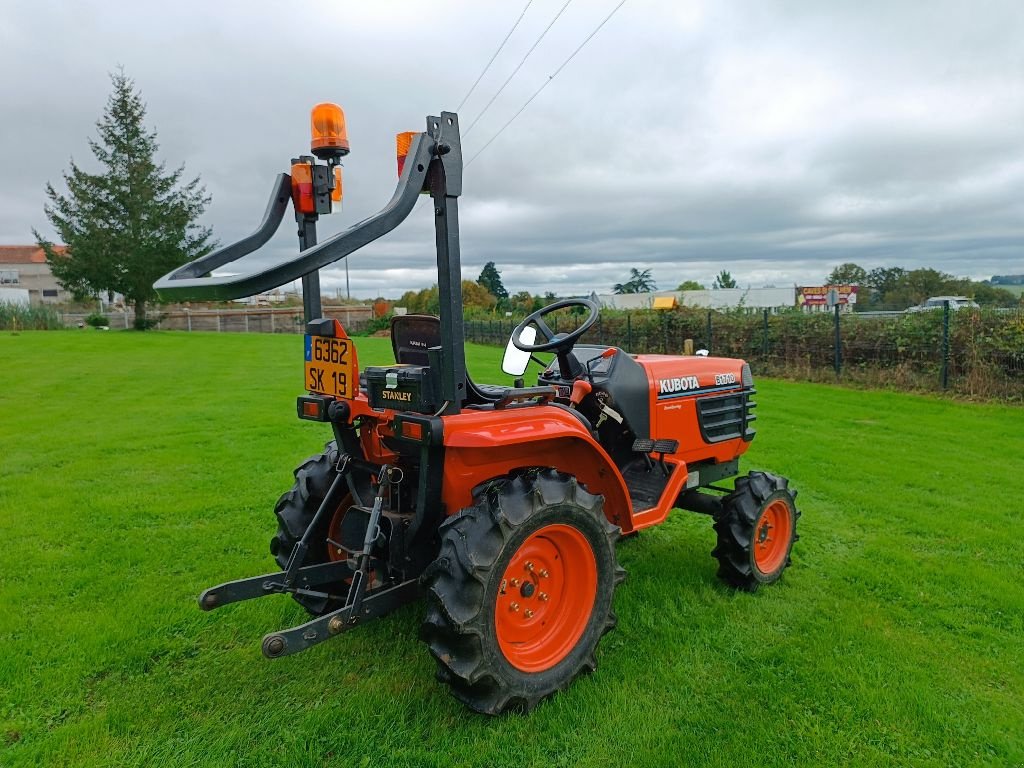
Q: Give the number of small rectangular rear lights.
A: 2